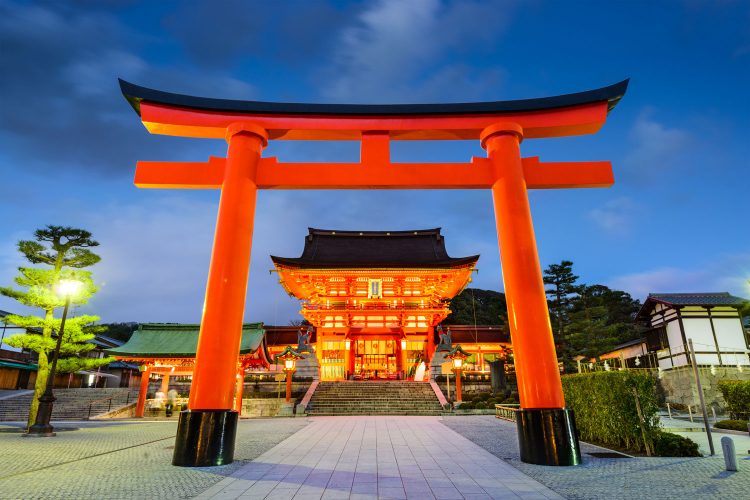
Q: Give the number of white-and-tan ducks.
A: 0